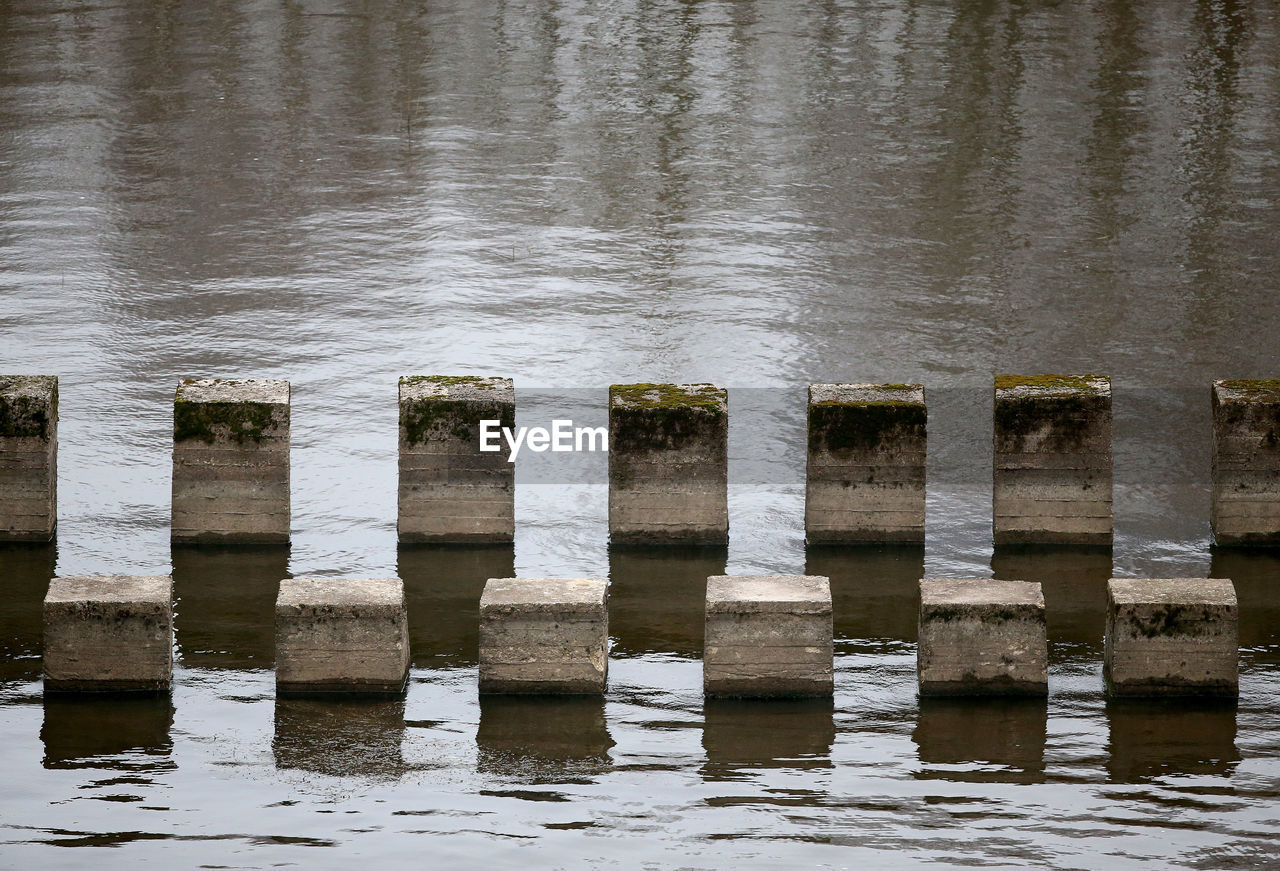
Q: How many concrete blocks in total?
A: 13